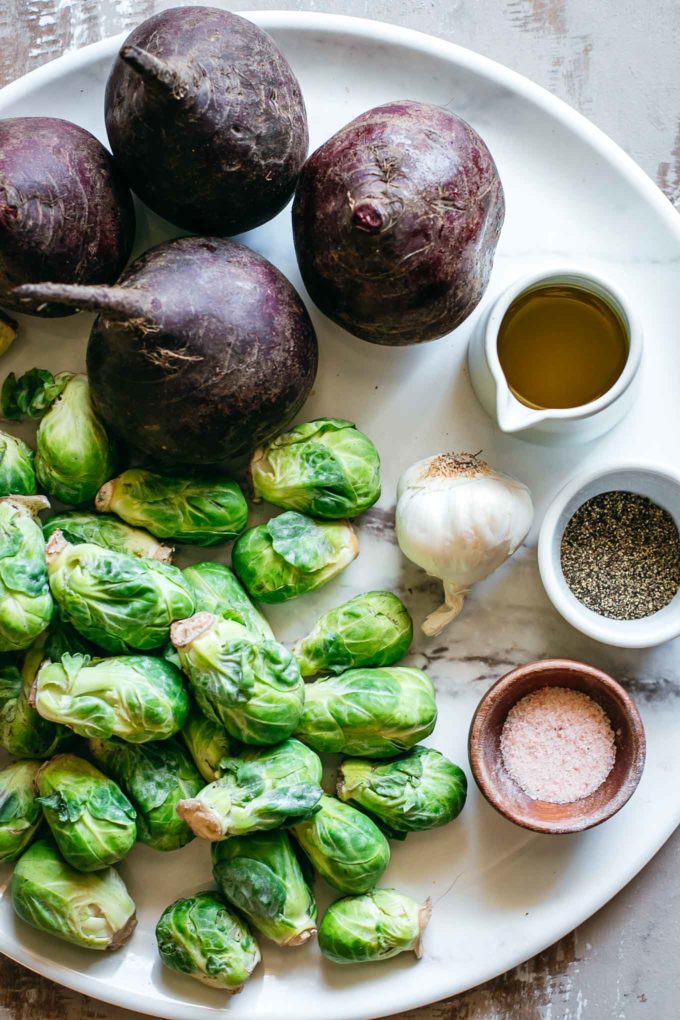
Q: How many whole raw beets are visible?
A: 4